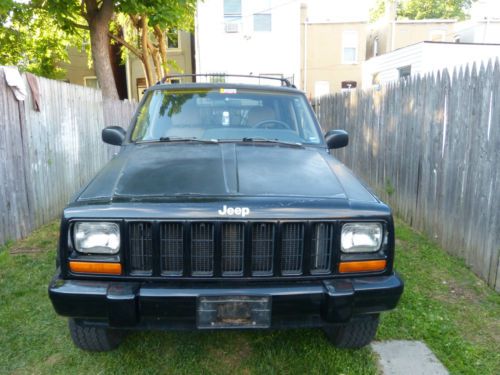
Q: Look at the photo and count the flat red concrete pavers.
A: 0